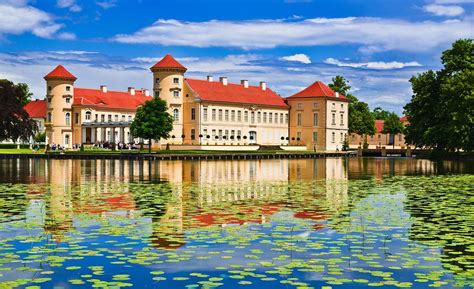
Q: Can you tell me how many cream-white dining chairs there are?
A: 0